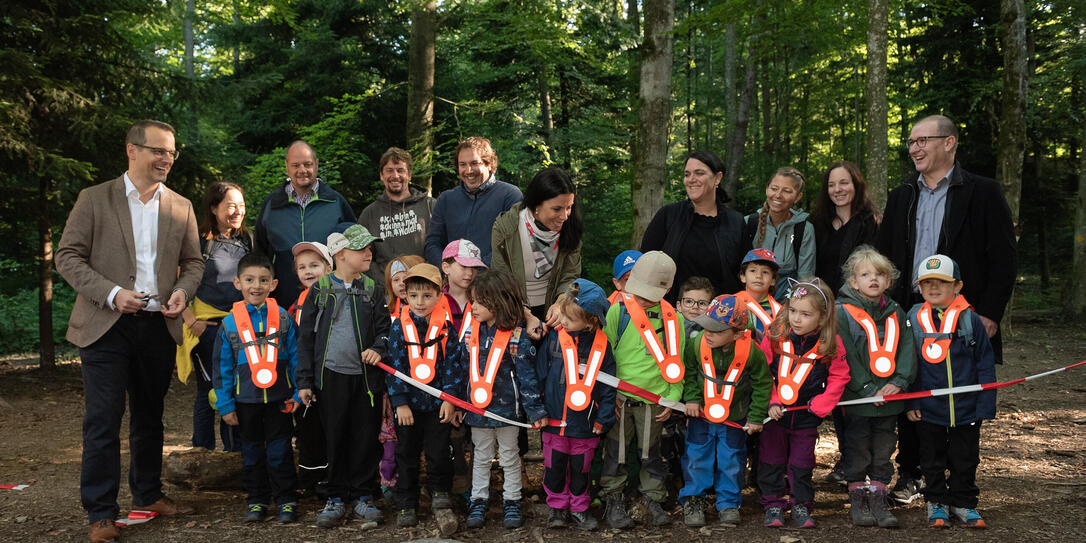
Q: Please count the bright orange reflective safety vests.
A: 14